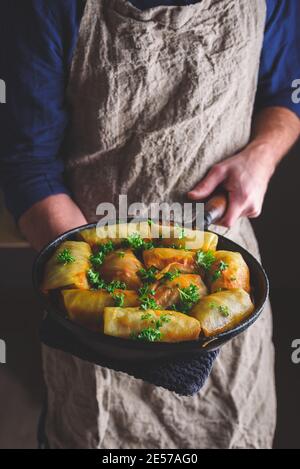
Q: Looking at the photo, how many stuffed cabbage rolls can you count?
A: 10